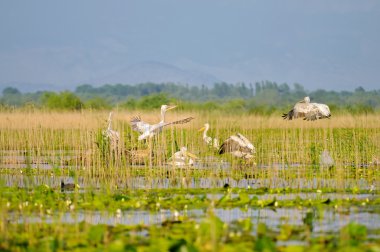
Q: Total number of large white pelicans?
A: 6